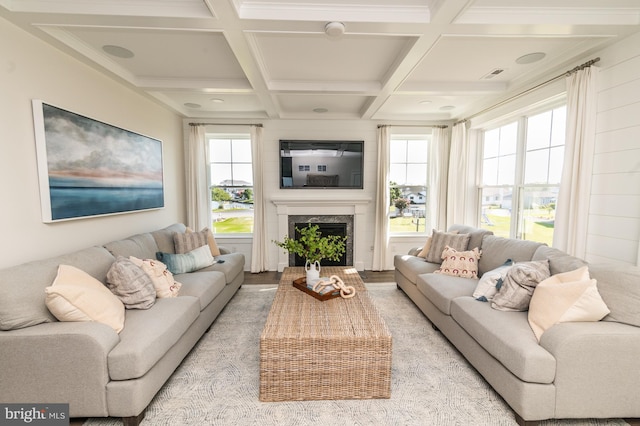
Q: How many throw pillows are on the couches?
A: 12